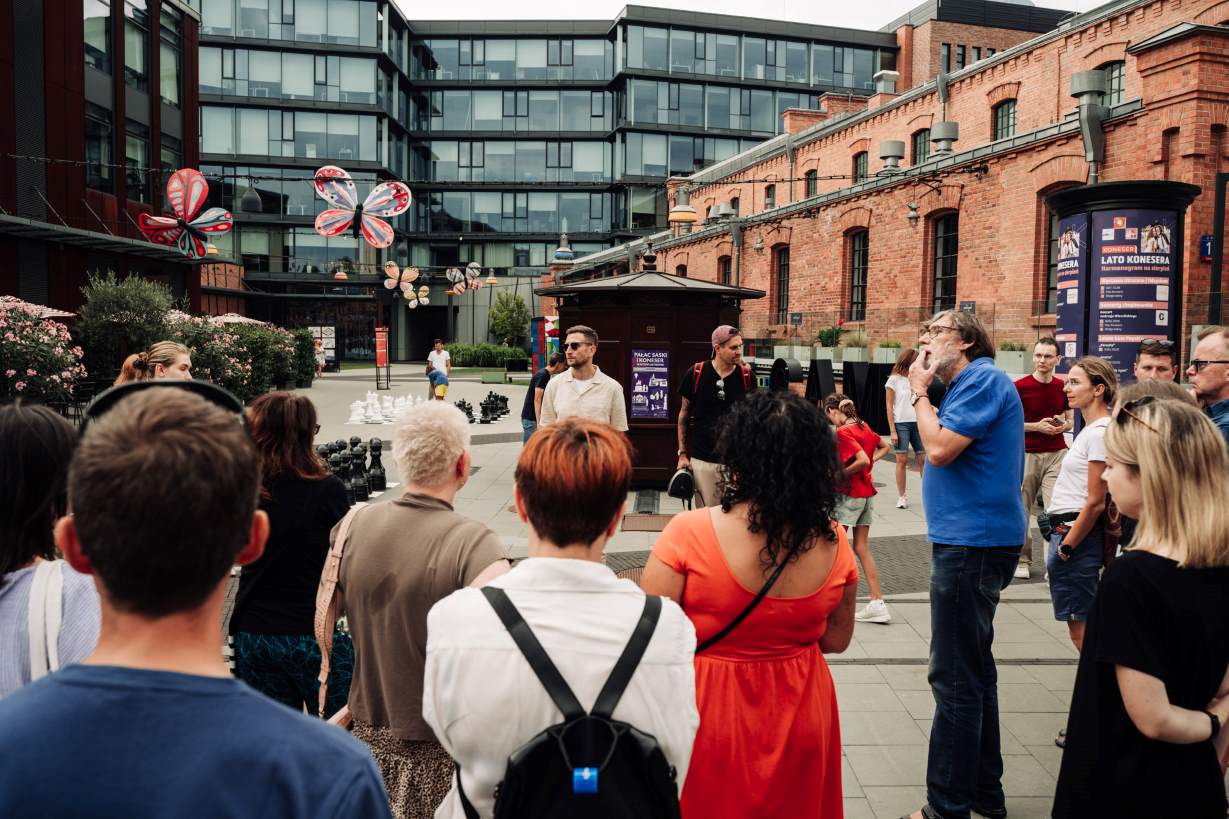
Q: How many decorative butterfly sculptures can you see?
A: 5